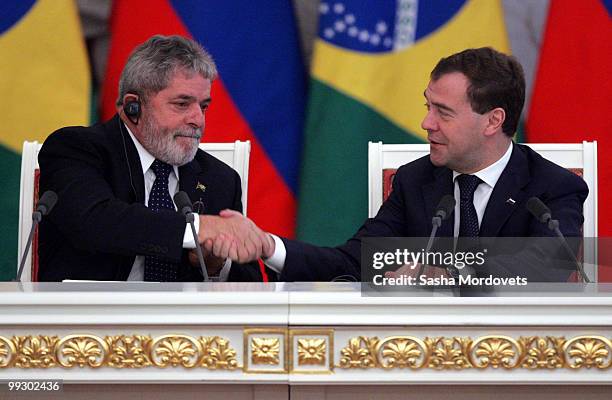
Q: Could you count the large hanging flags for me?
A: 4